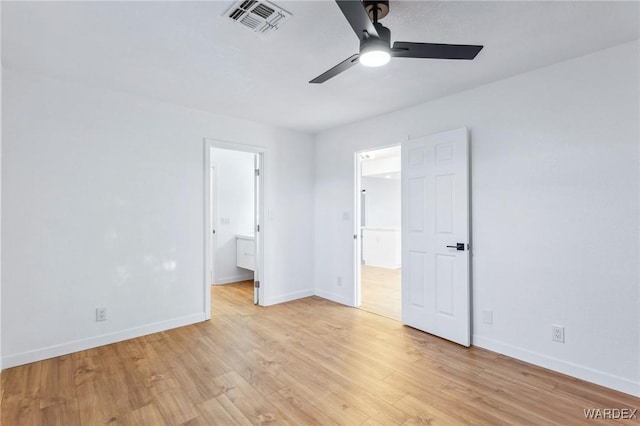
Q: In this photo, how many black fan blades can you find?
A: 3